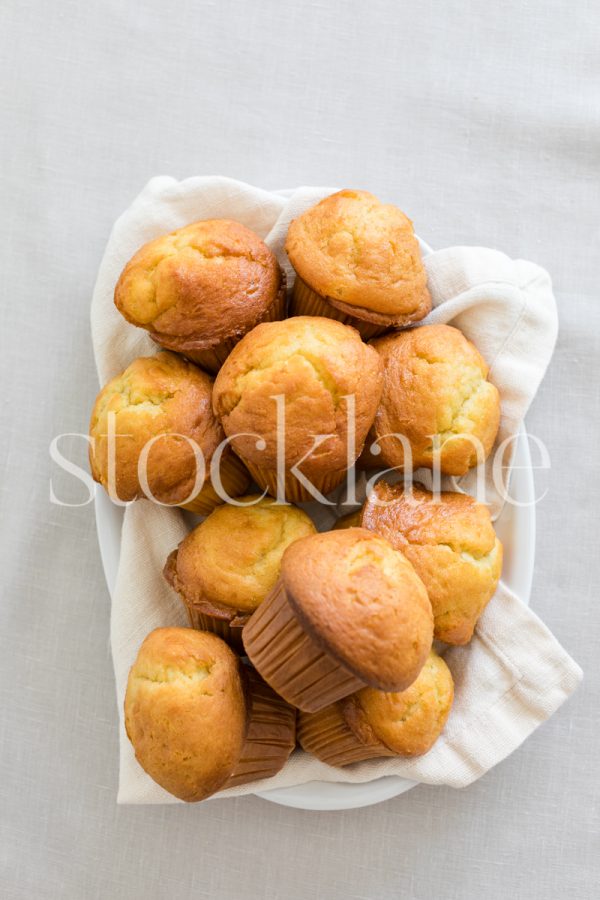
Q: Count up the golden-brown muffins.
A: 10